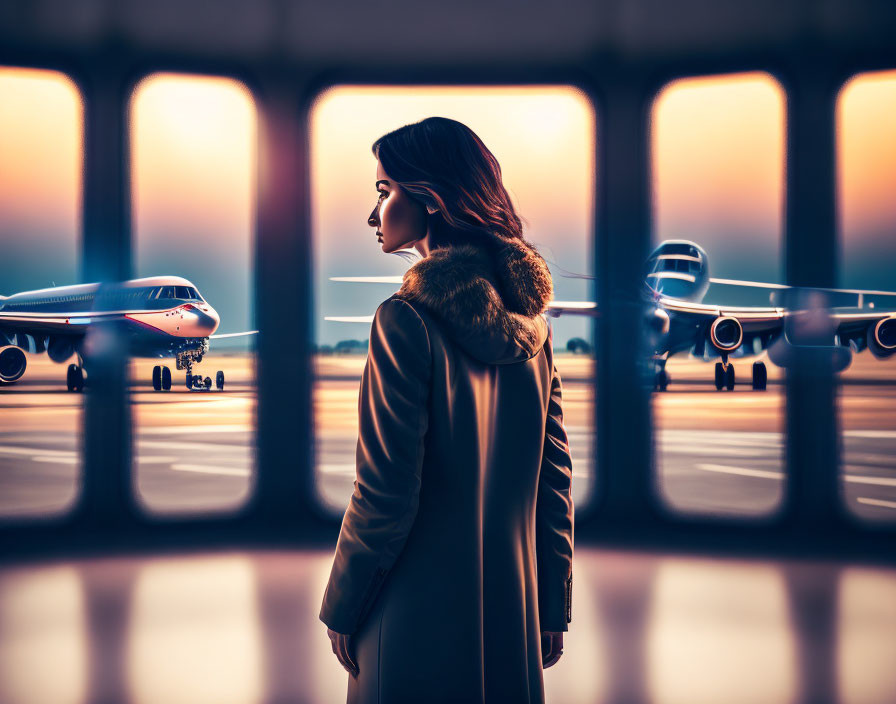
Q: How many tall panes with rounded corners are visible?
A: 5